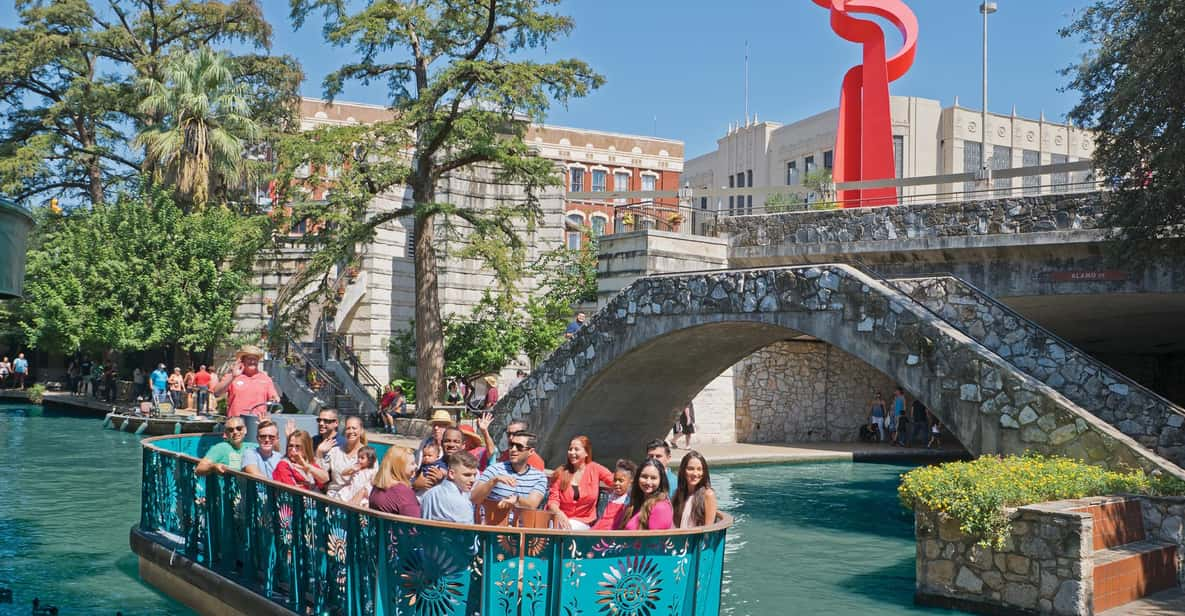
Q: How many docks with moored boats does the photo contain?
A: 1